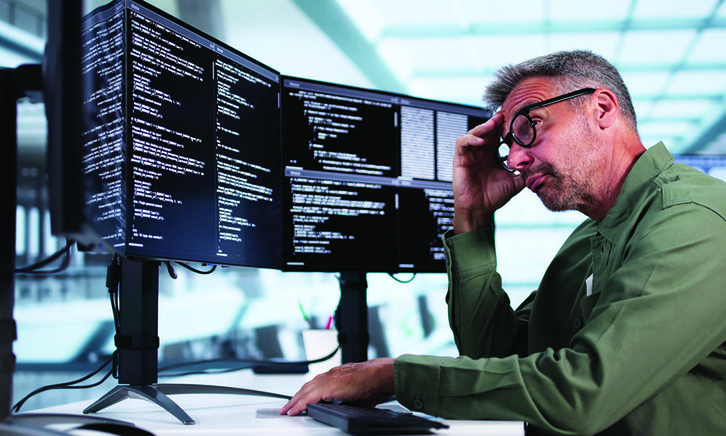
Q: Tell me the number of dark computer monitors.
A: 3